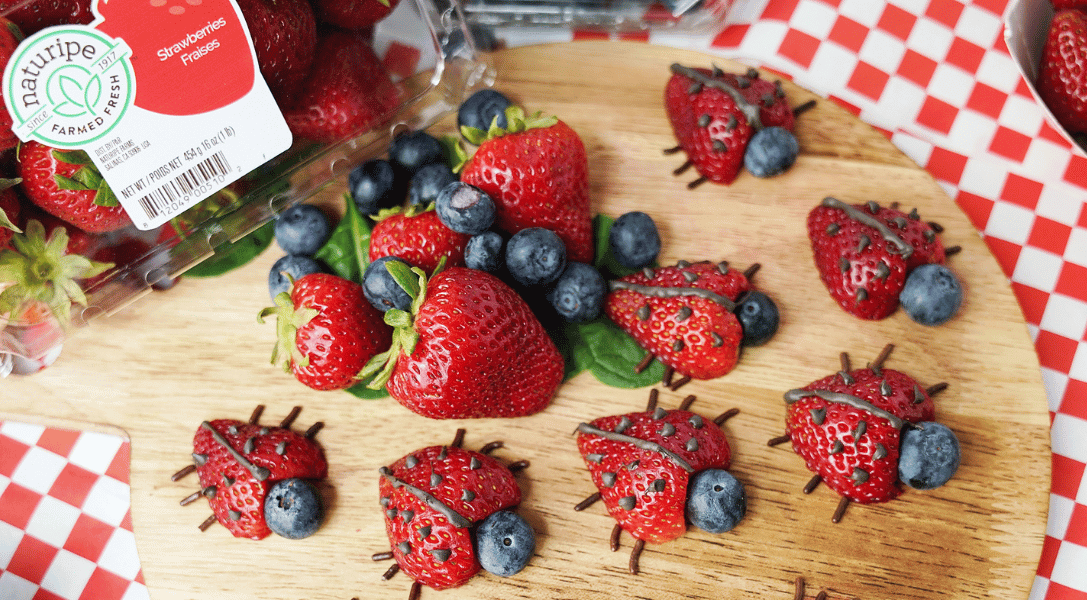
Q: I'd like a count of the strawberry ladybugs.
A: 7